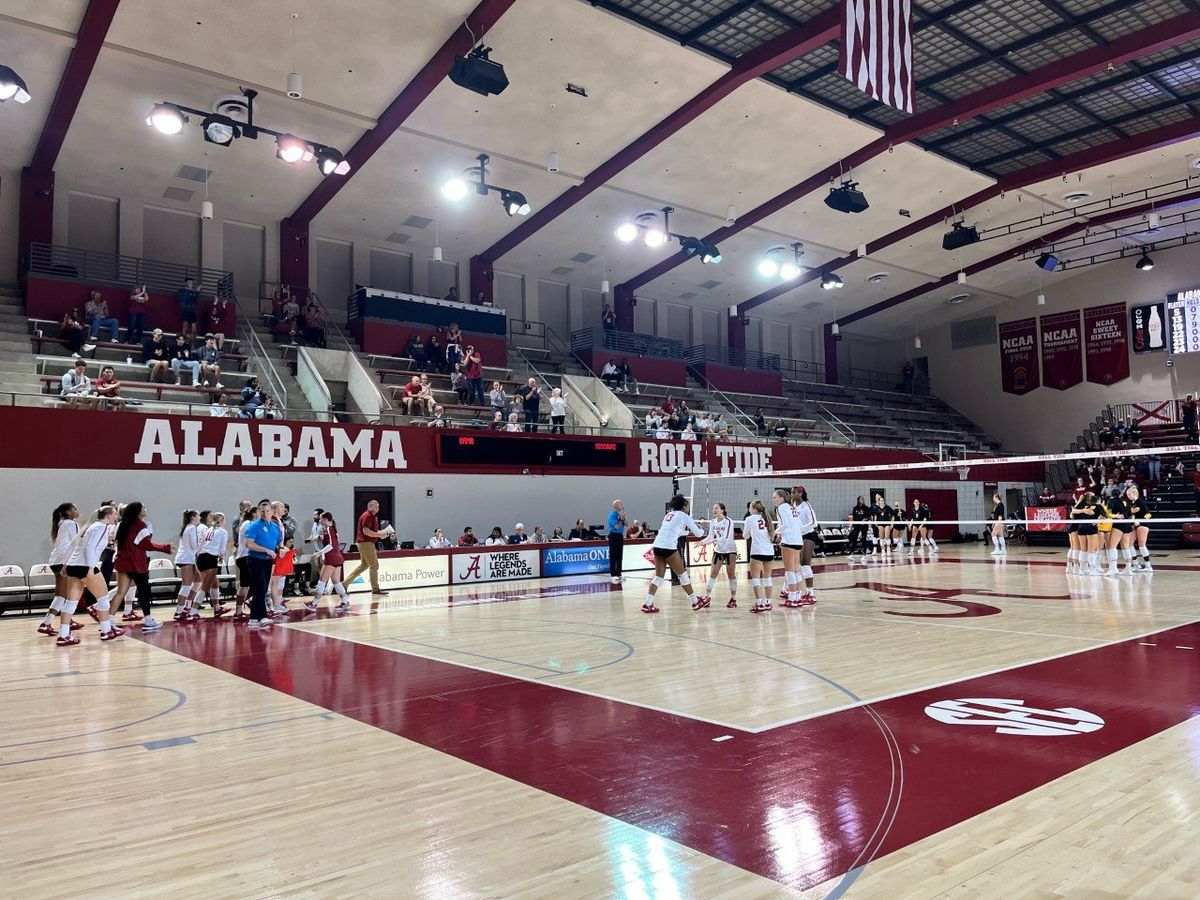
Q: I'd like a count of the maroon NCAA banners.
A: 3